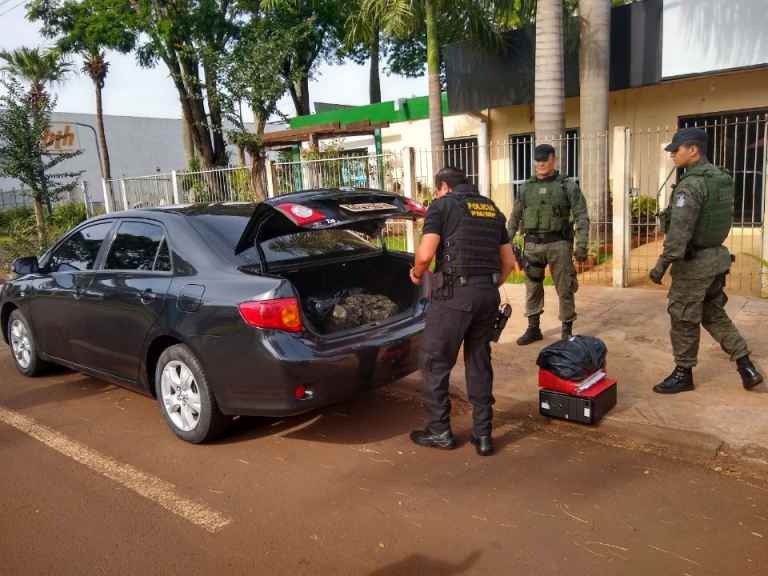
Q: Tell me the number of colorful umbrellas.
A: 0